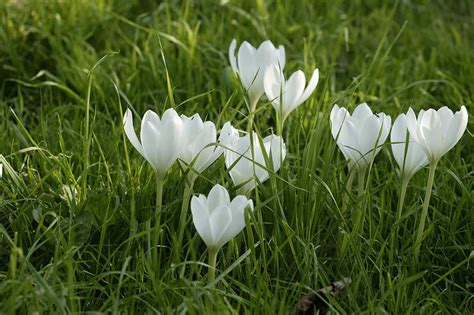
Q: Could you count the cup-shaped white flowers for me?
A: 9